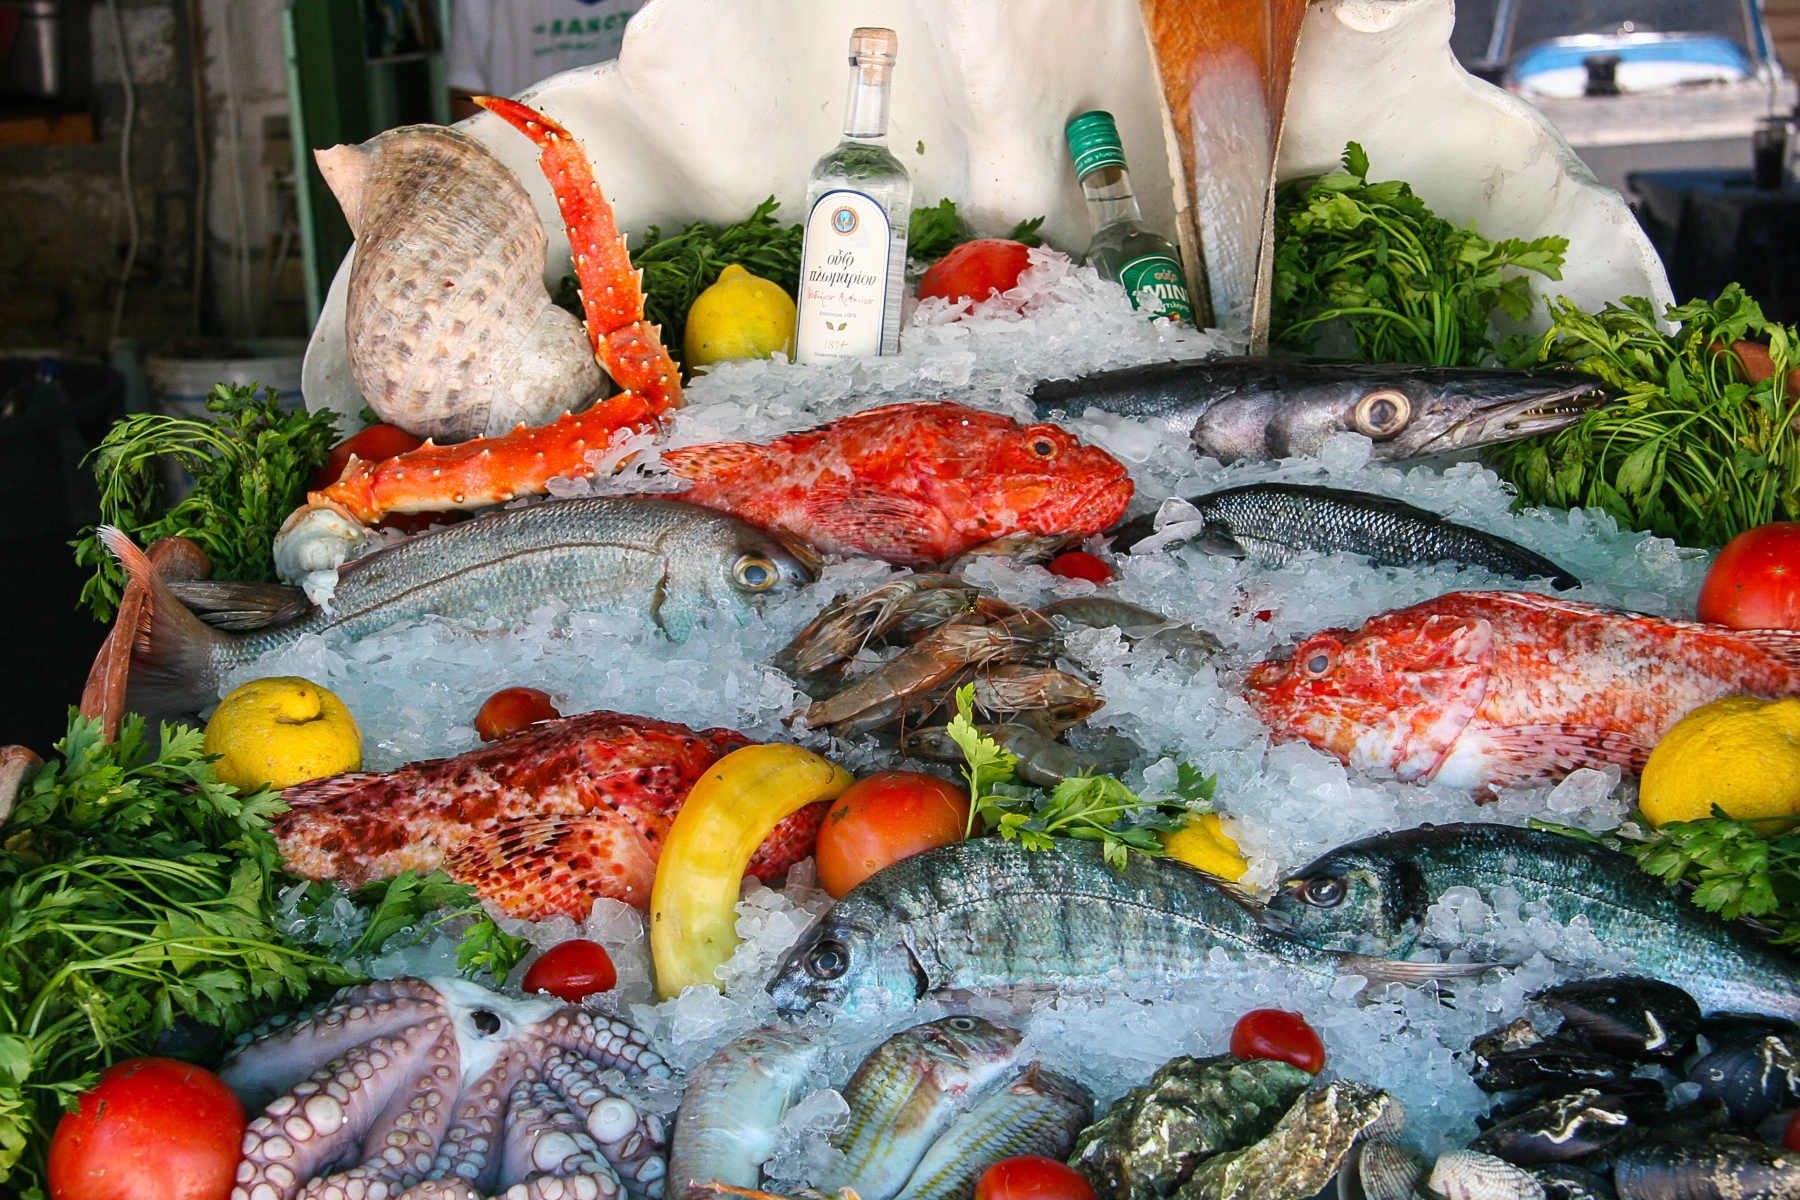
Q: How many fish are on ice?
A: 11